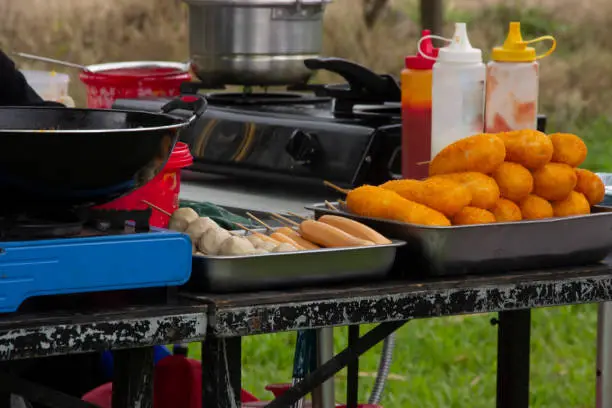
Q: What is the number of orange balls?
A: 13